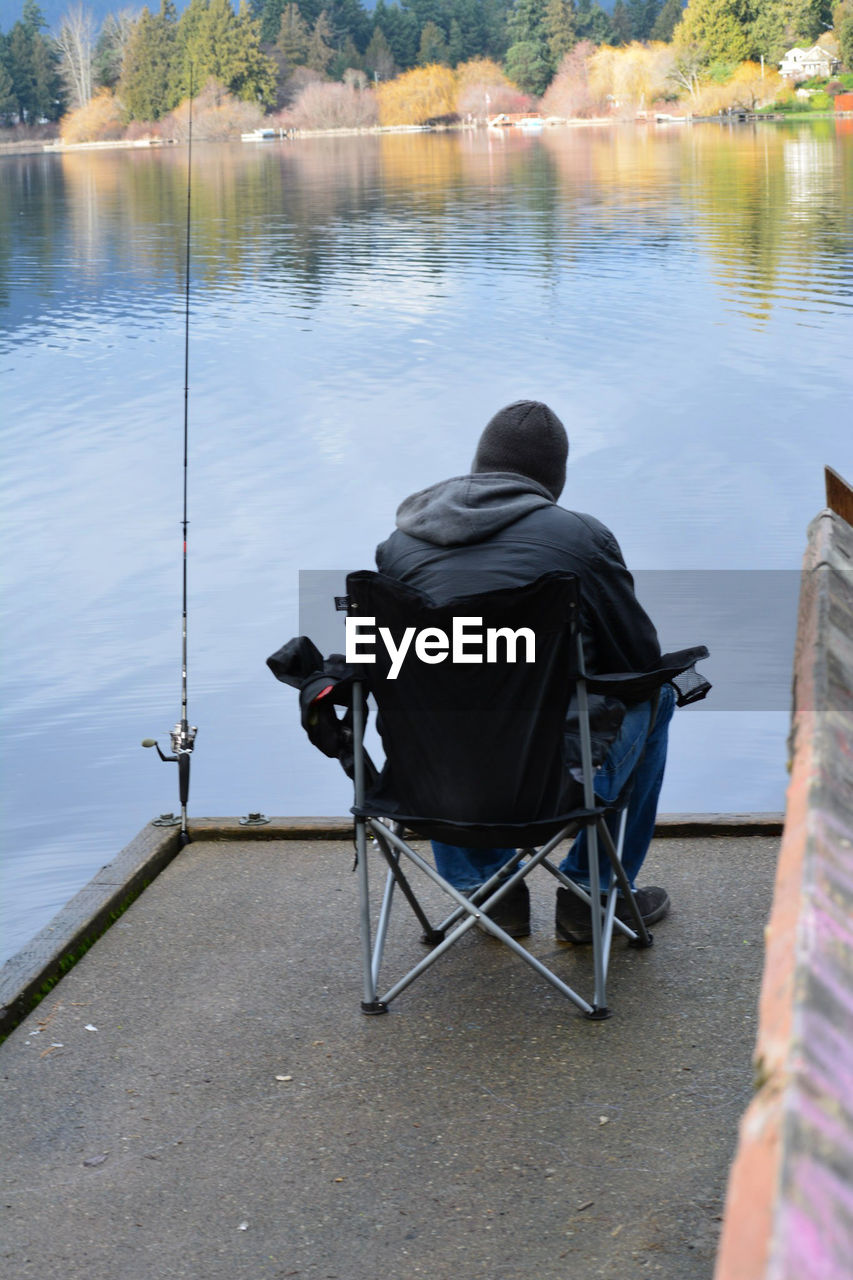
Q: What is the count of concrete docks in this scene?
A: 1